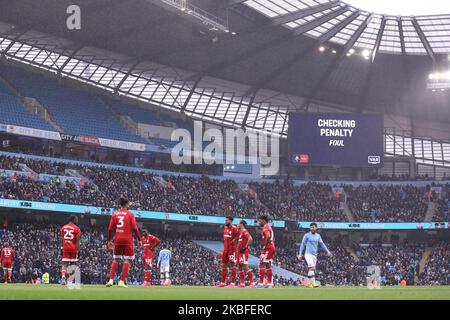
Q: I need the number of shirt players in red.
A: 7